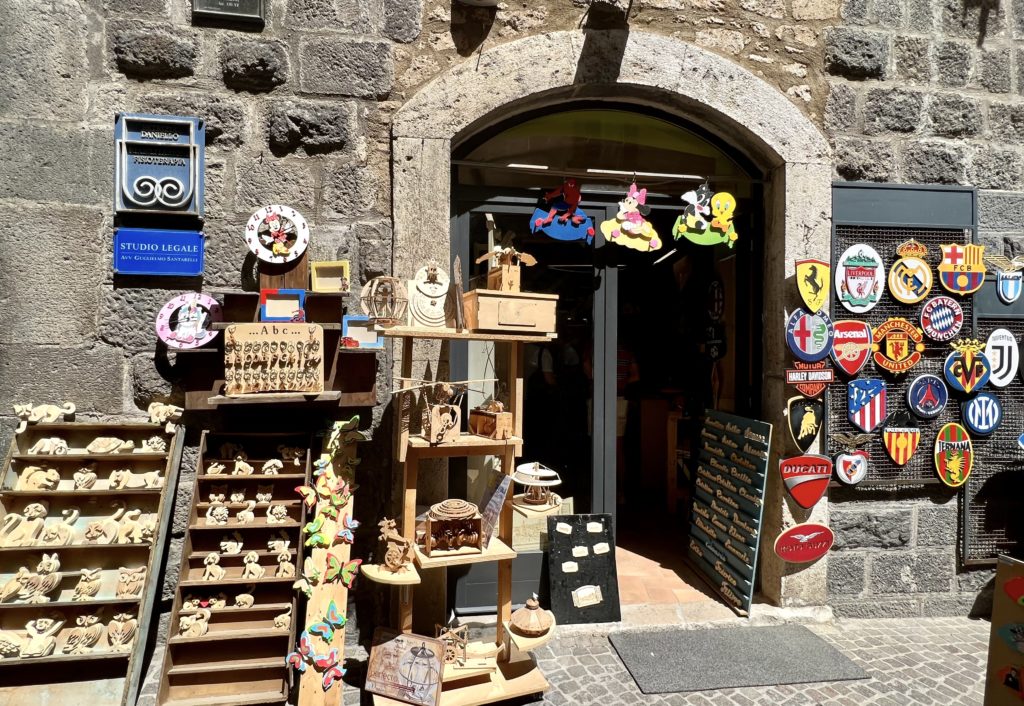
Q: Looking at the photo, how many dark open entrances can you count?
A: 1